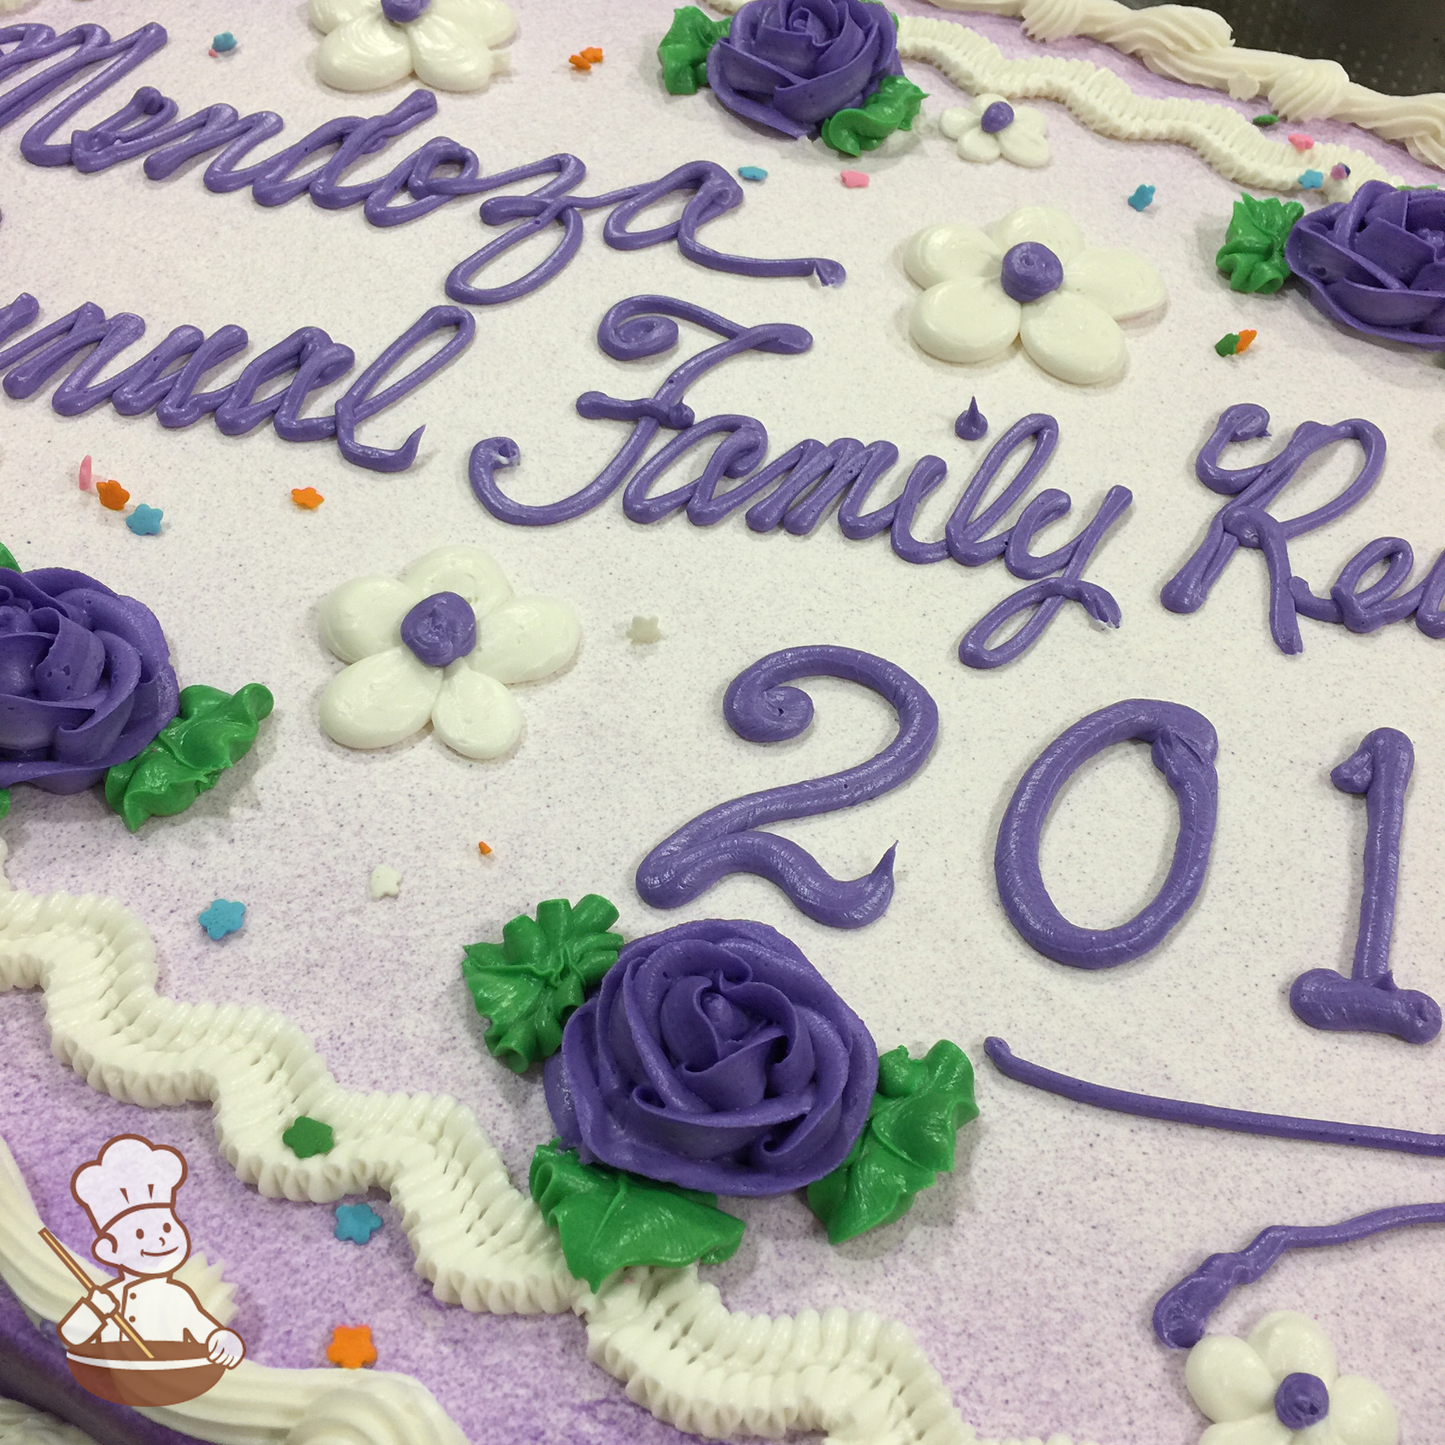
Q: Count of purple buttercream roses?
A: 4